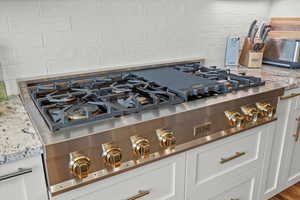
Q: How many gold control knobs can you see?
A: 7